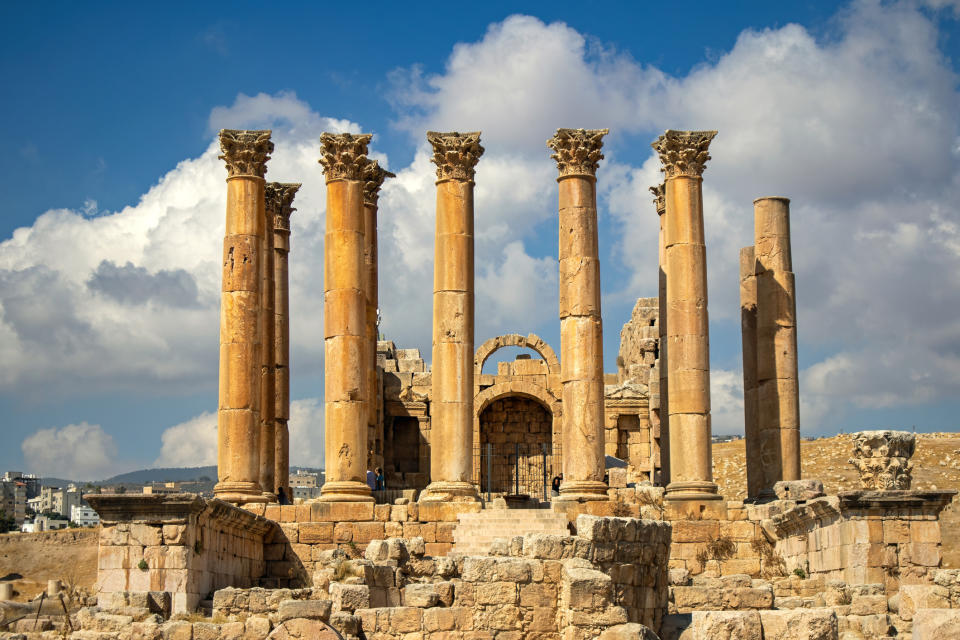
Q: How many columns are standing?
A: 11